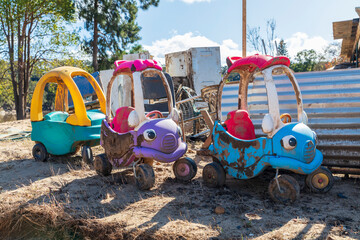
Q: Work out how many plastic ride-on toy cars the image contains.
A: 3